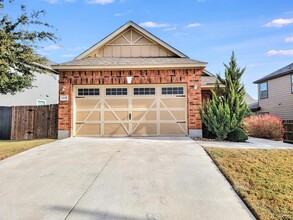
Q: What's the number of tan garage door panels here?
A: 12